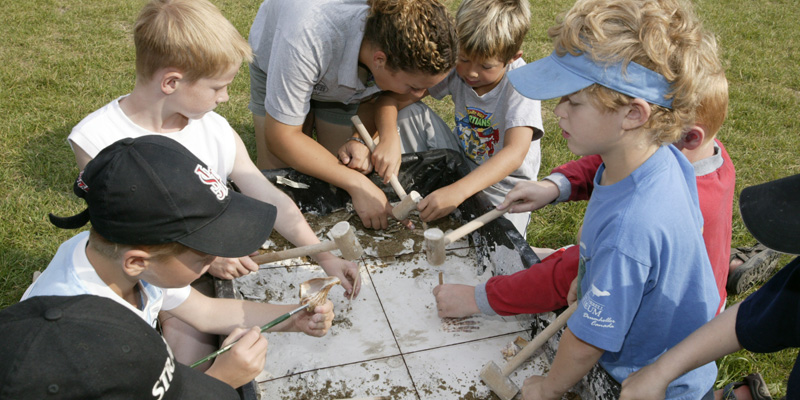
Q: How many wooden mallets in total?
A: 4